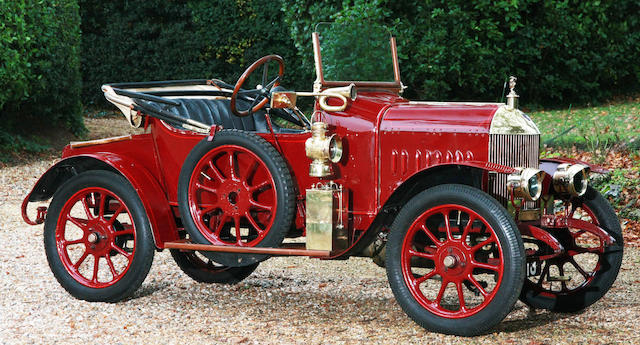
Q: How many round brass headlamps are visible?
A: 2